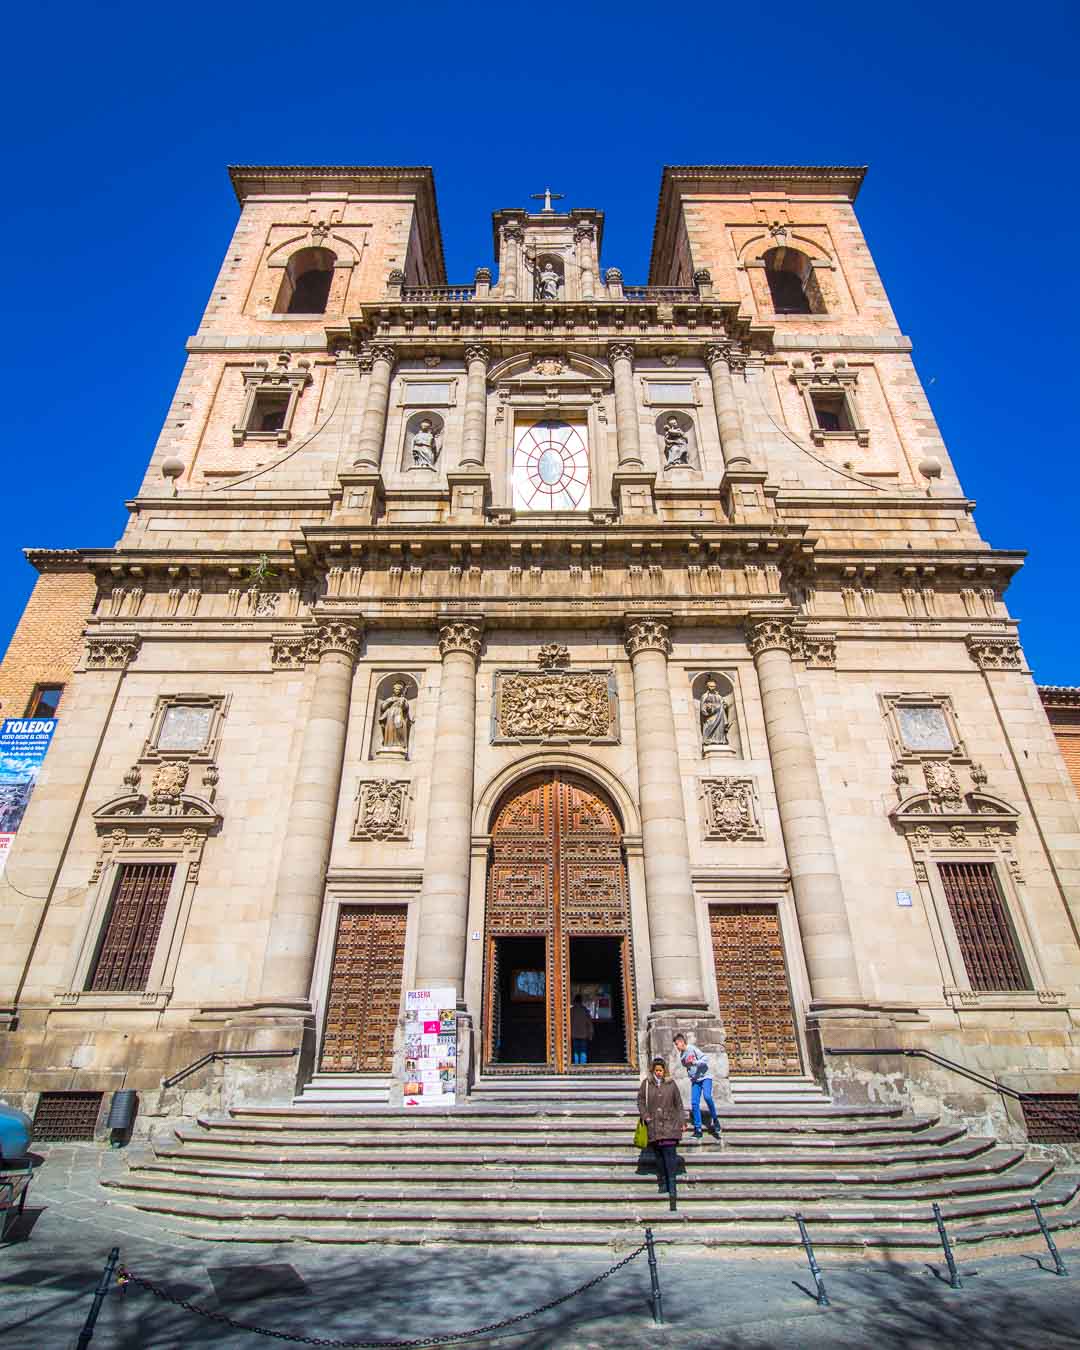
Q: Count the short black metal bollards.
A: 5